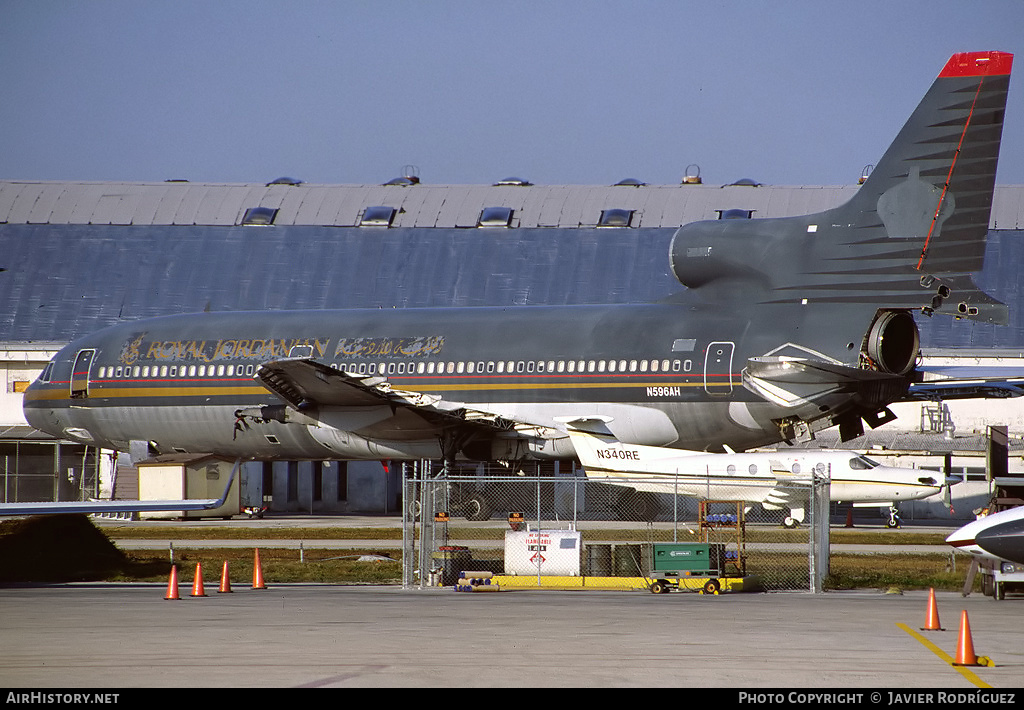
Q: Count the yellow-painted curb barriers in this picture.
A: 1